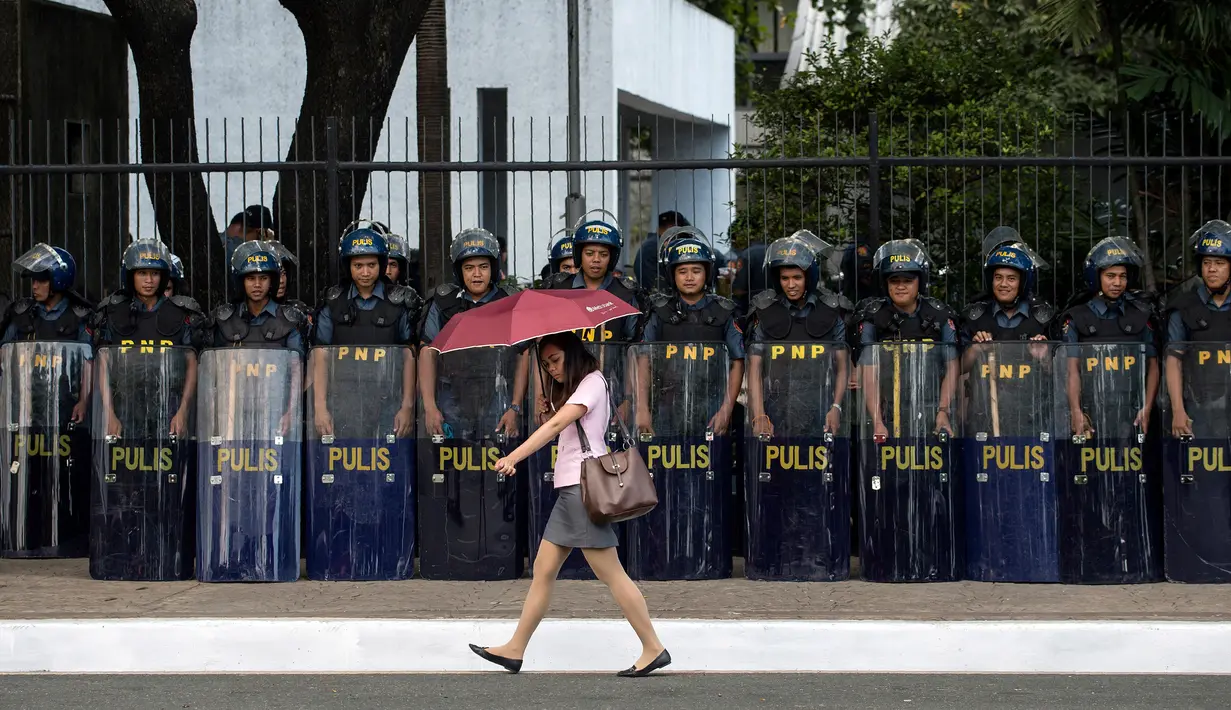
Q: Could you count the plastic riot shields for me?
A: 12